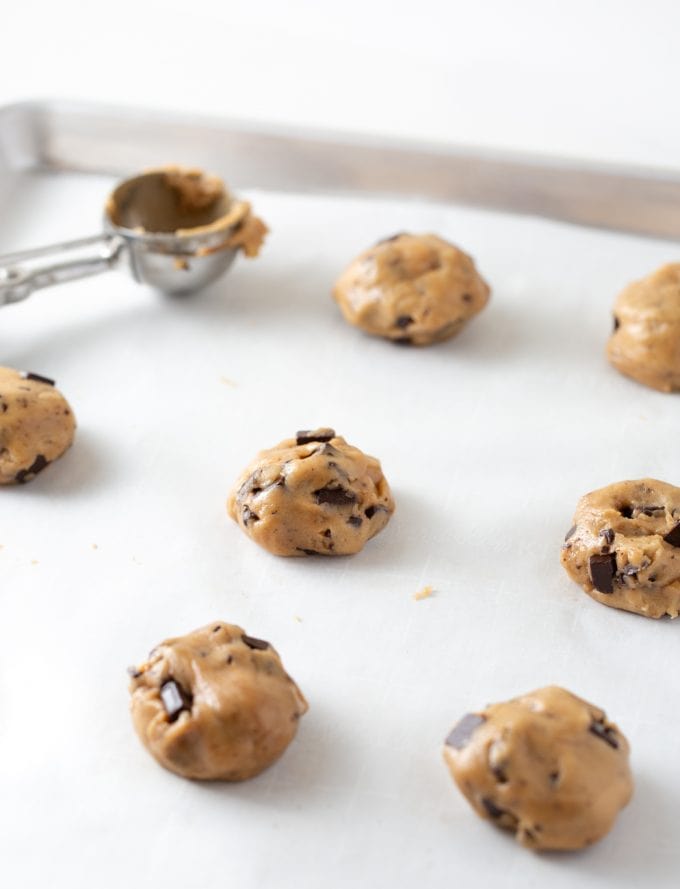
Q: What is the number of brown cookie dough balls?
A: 7